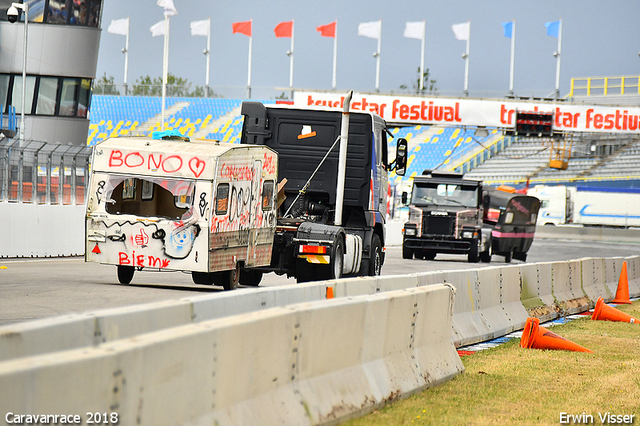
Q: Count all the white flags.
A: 7